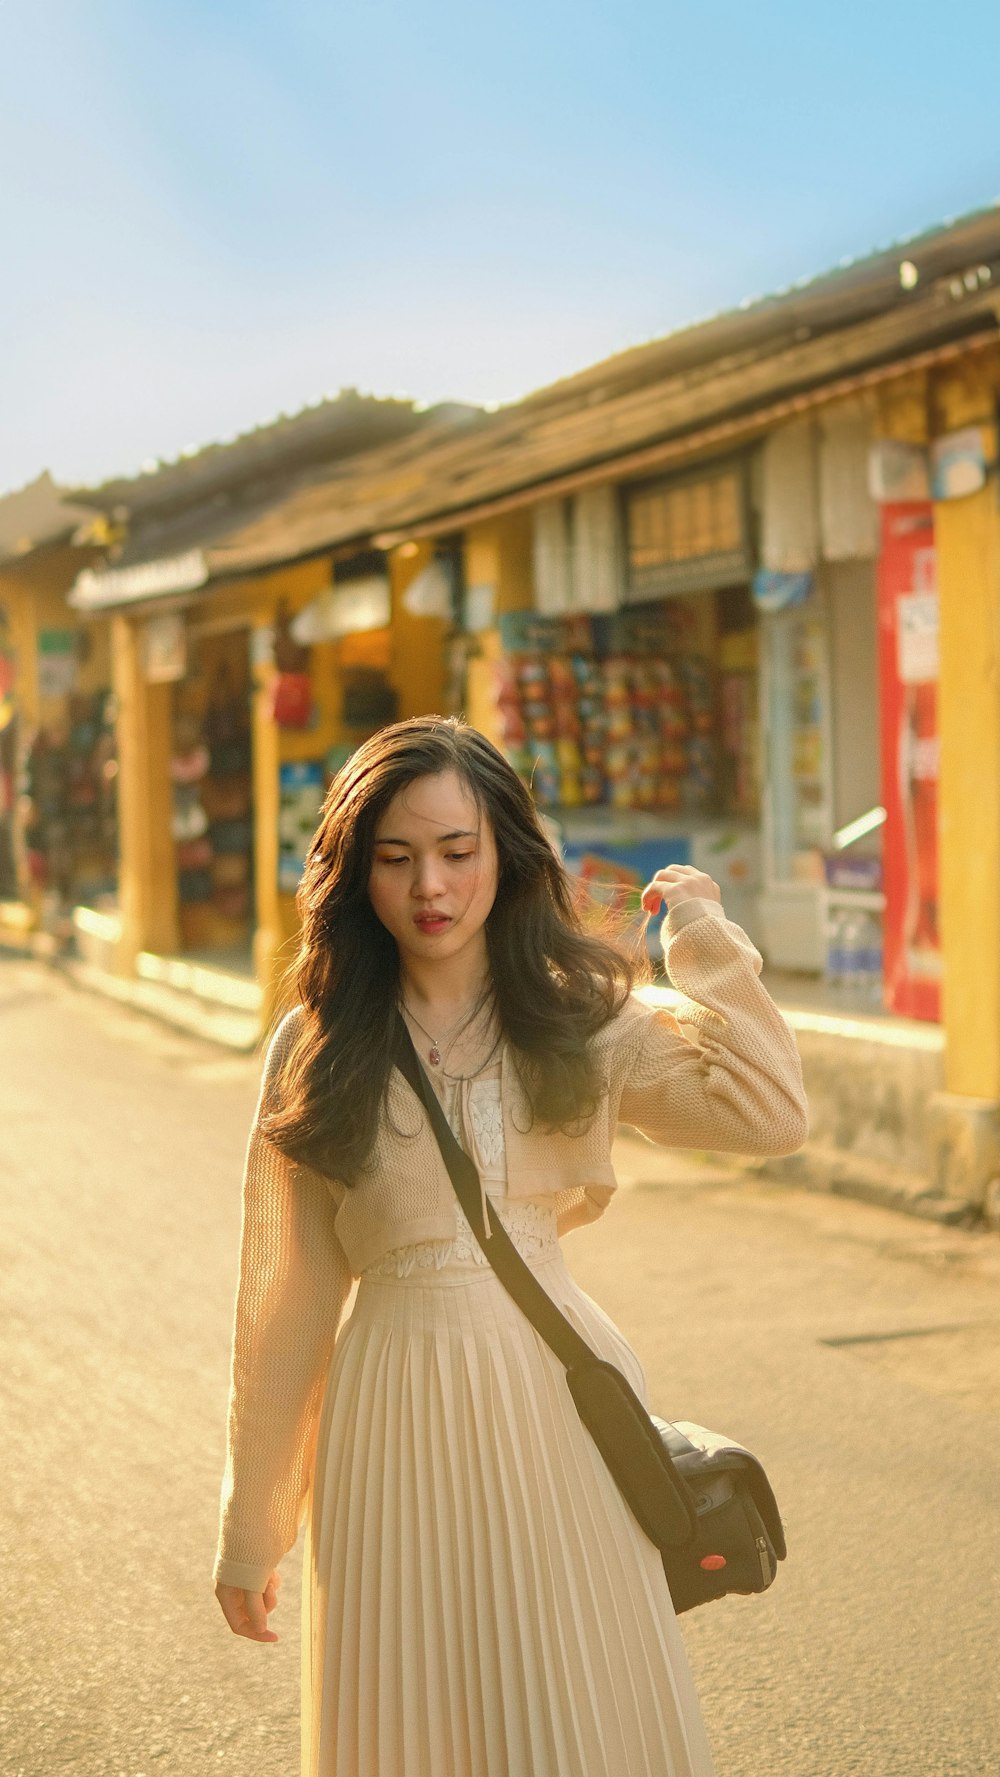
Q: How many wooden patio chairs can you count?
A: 0